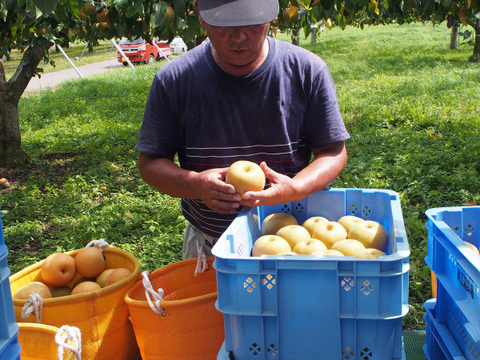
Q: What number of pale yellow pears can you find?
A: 13